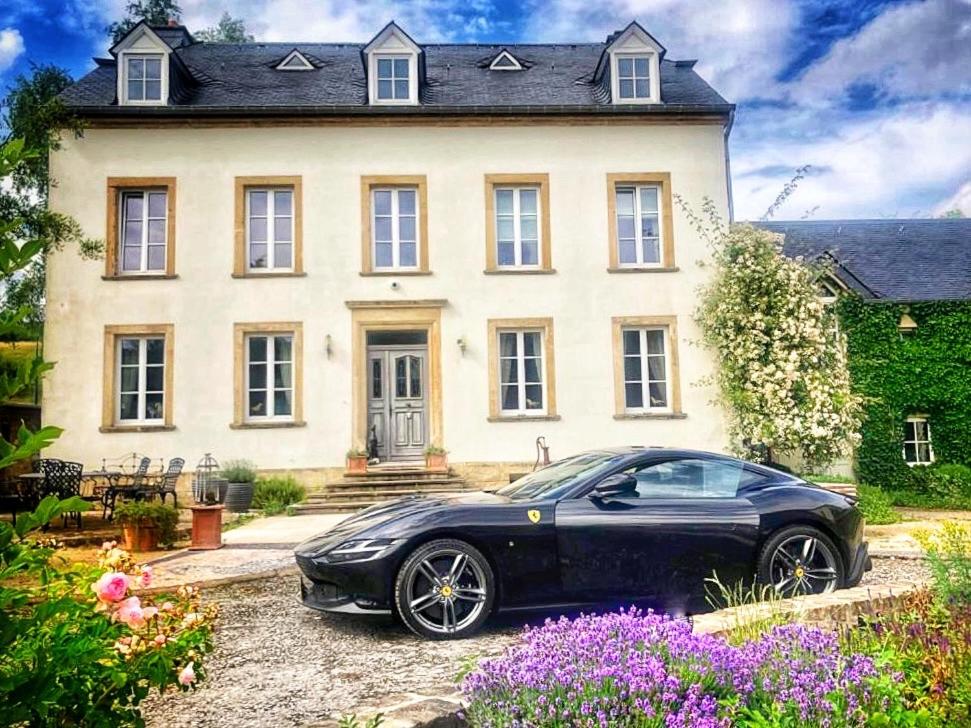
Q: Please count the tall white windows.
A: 9